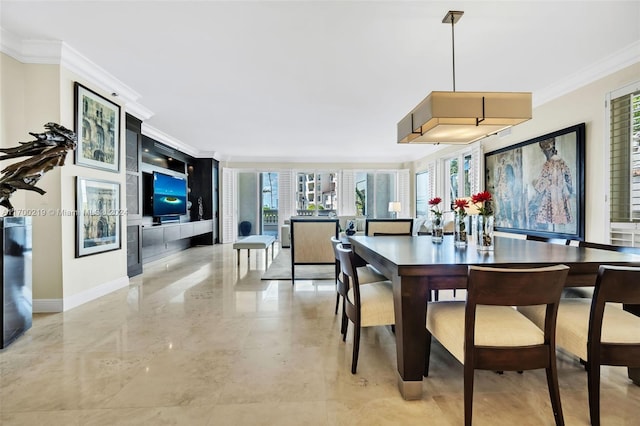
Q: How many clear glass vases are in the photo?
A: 3